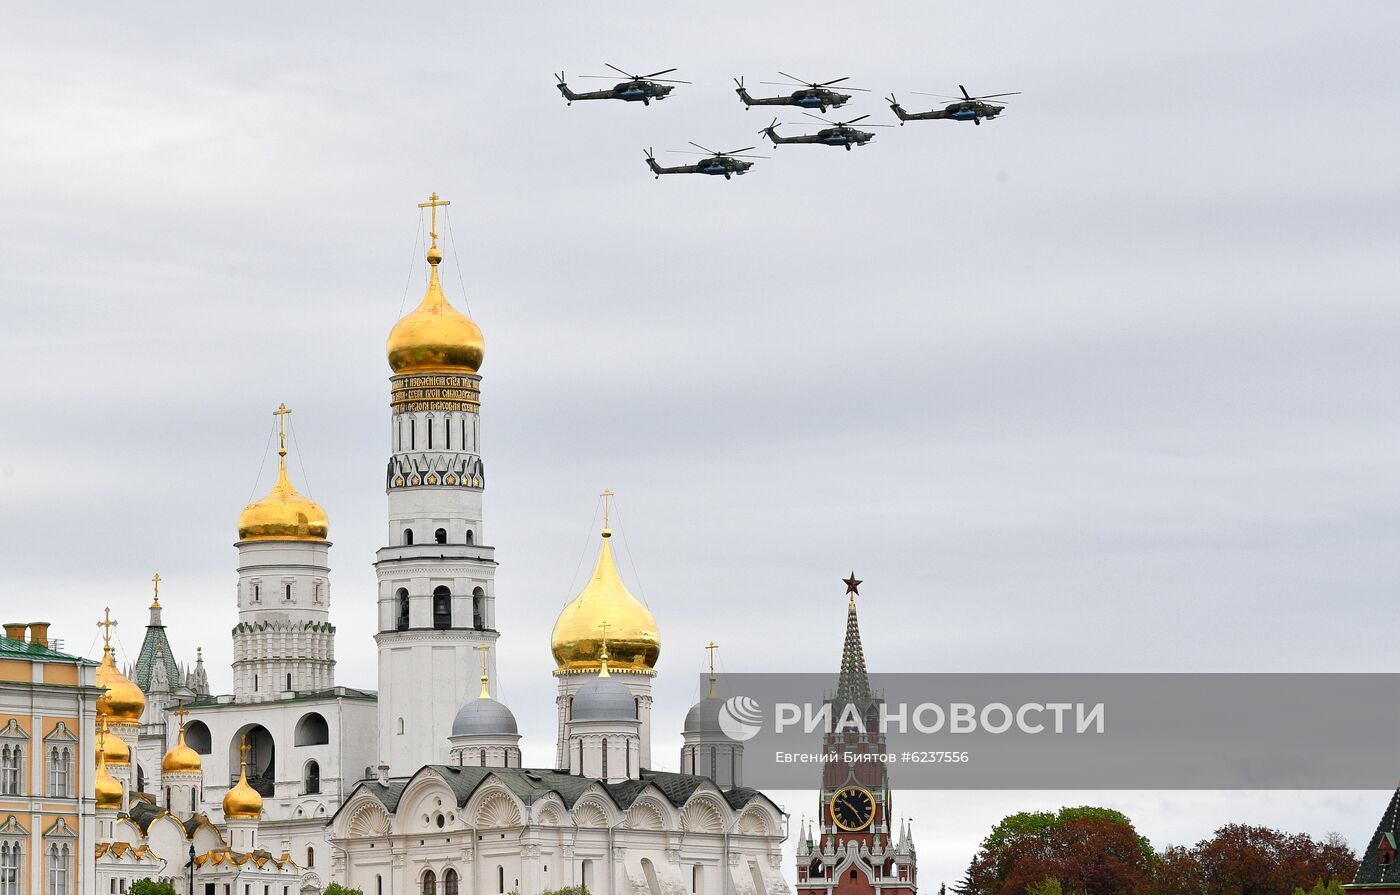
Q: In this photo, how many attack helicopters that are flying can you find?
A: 5